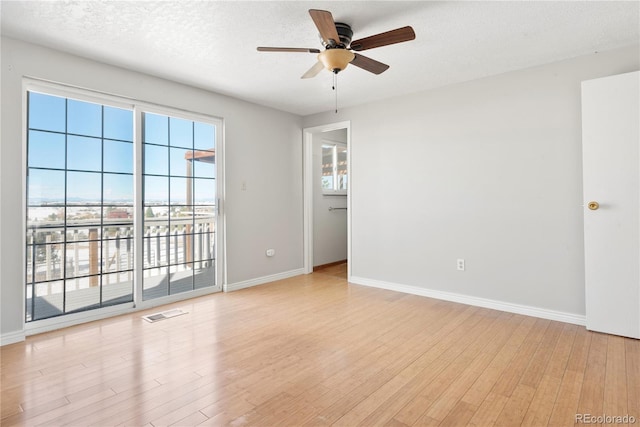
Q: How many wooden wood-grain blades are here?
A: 5